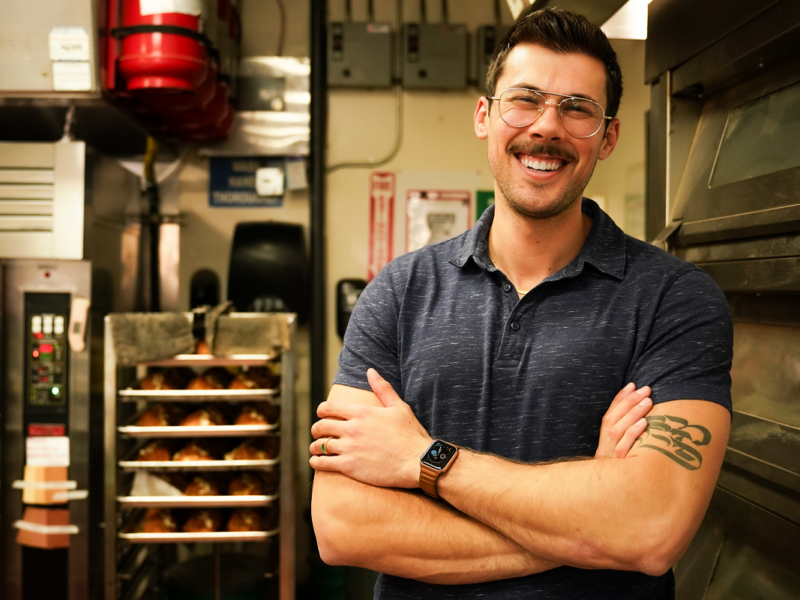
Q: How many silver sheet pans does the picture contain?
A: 6